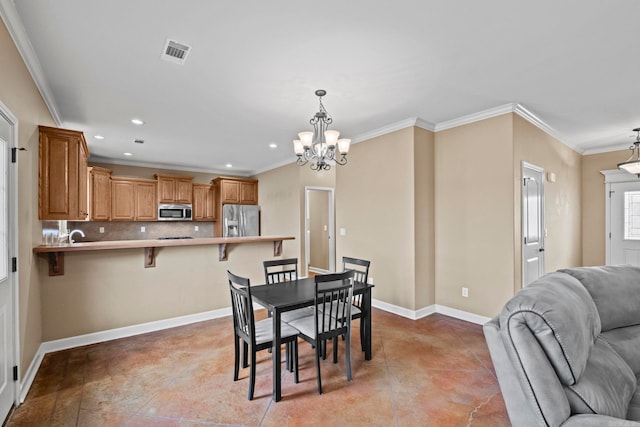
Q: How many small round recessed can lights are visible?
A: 5